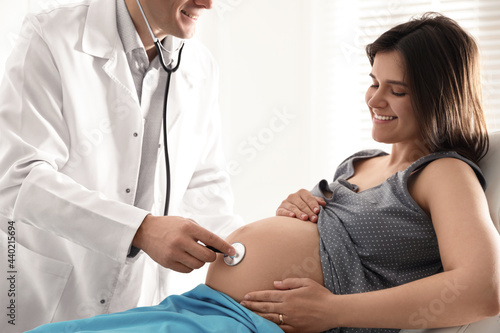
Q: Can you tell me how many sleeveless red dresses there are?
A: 0